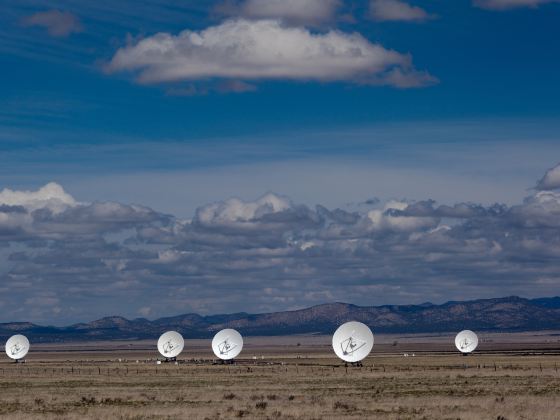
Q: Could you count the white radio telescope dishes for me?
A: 5